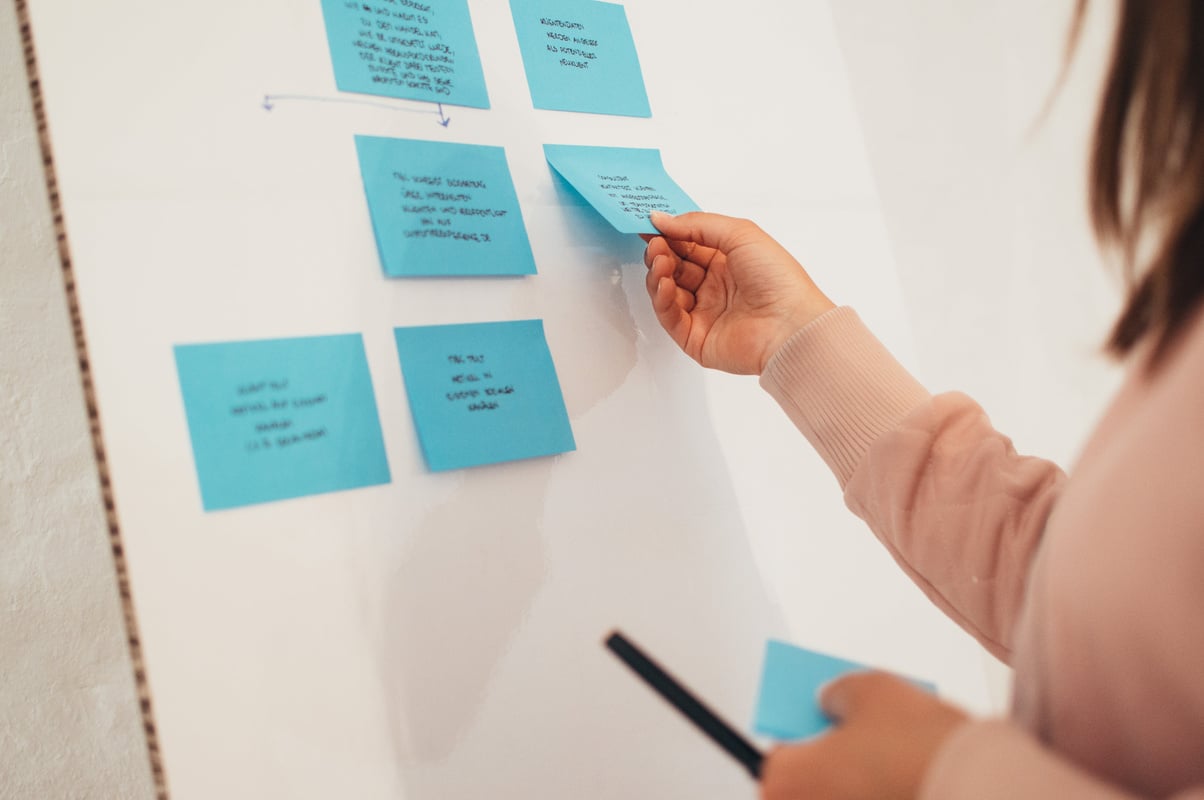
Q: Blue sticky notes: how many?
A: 7